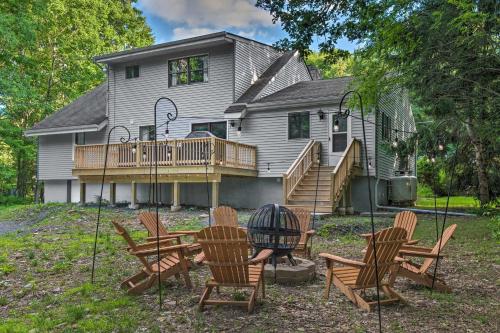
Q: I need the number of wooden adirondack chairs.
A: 8